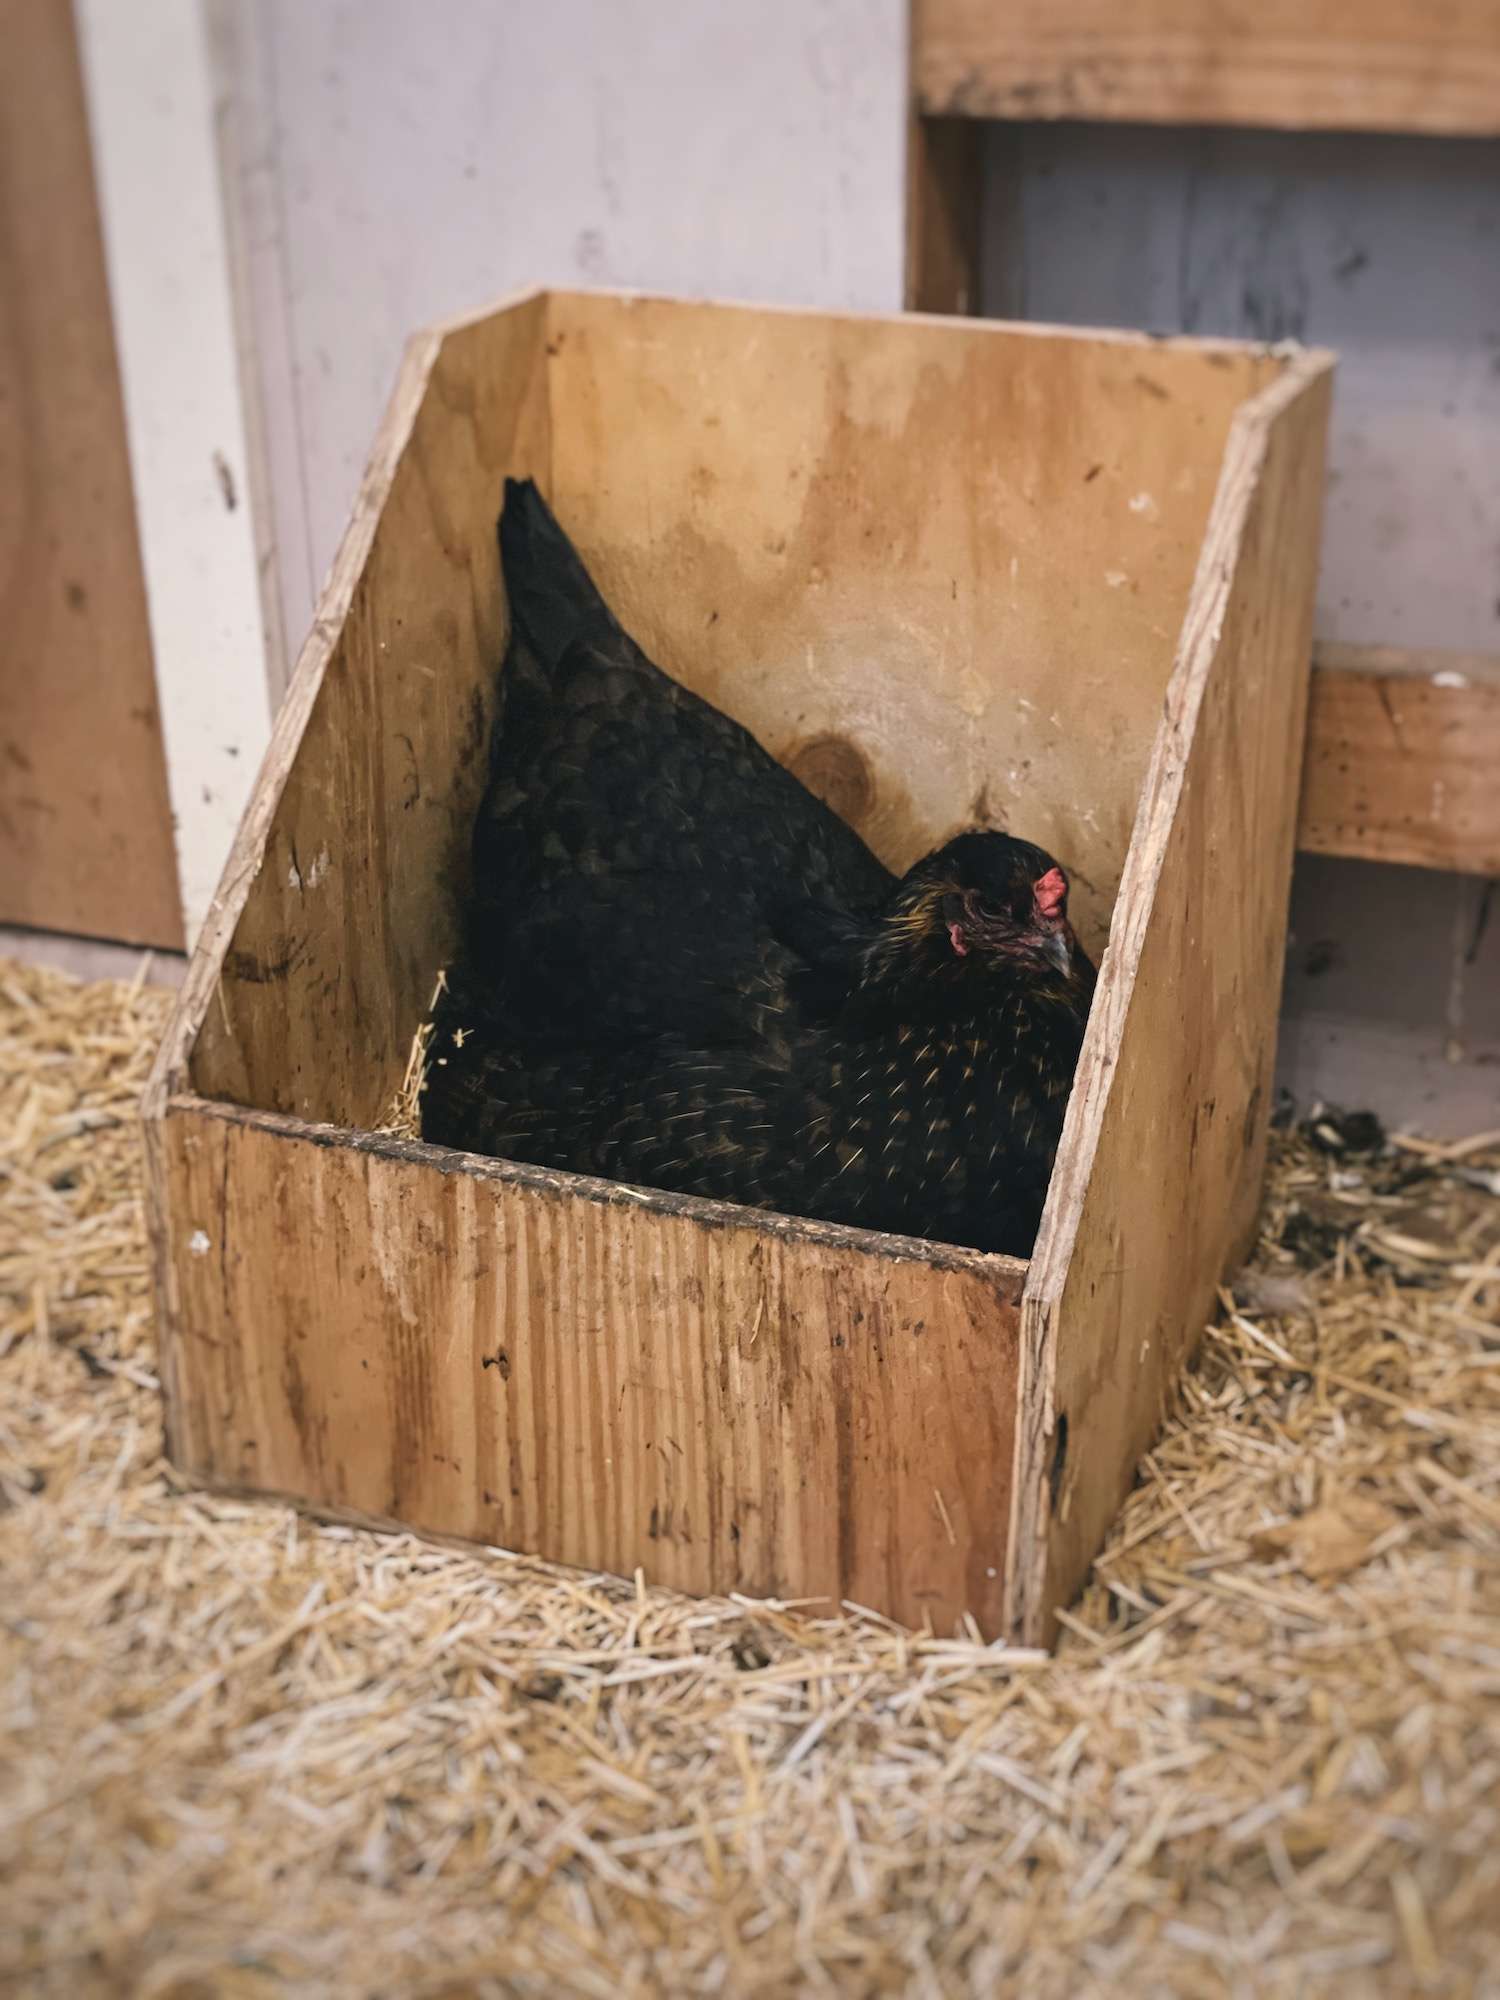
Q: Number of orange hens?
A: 0